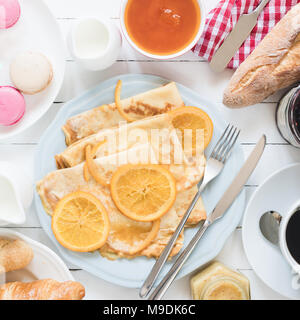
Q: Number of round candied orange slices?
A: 3